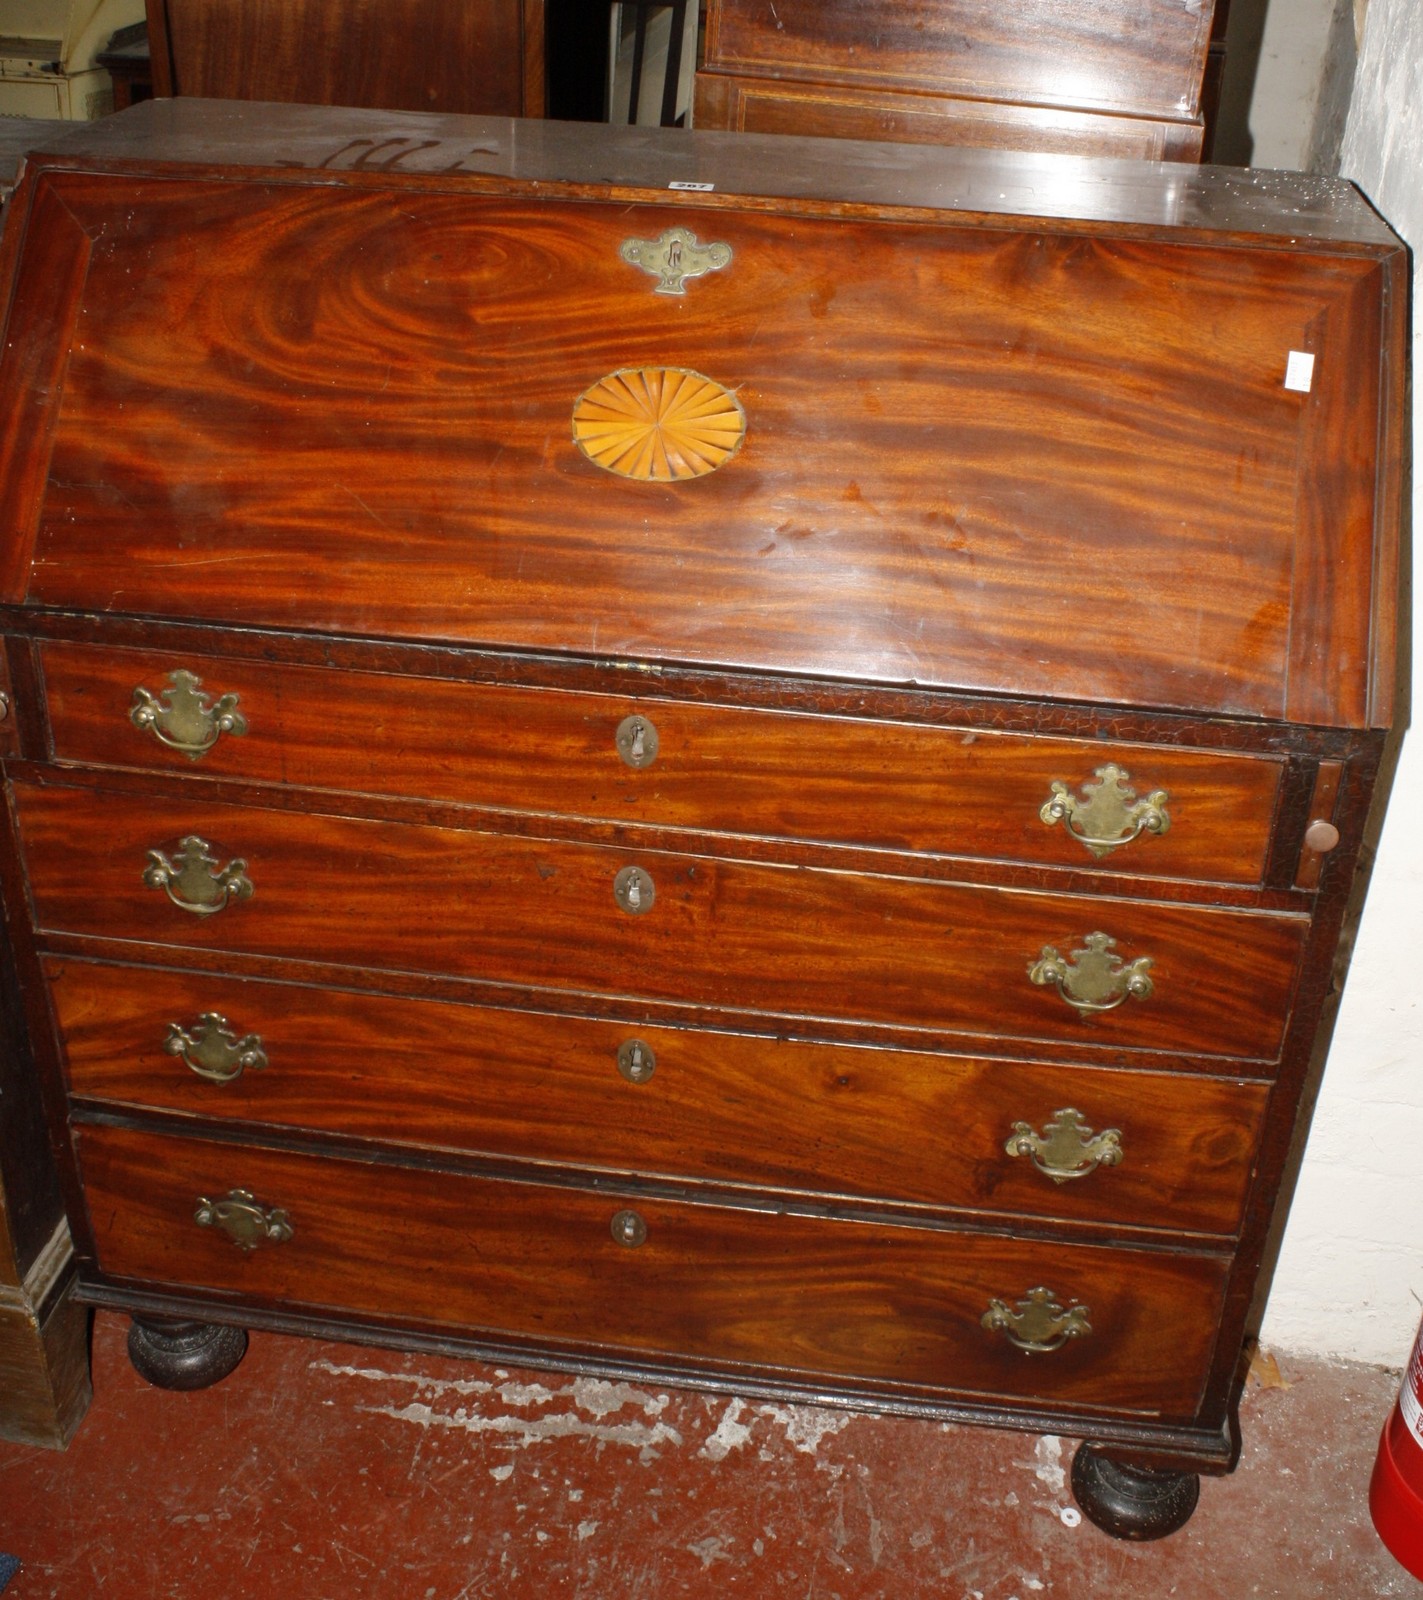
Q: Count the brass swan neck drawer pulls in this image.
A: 8